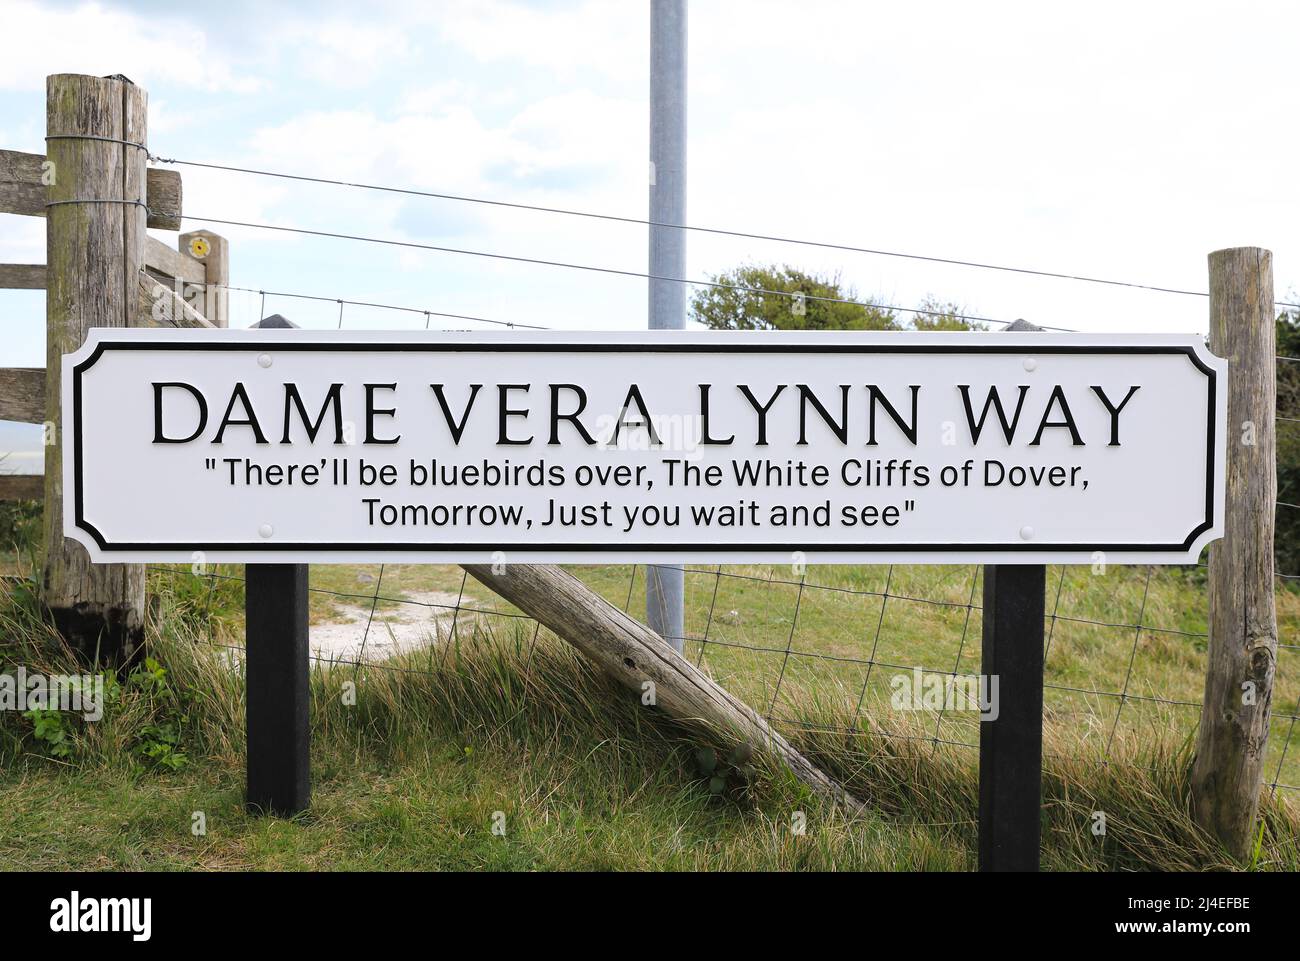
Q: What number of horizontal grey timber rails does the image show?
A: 4